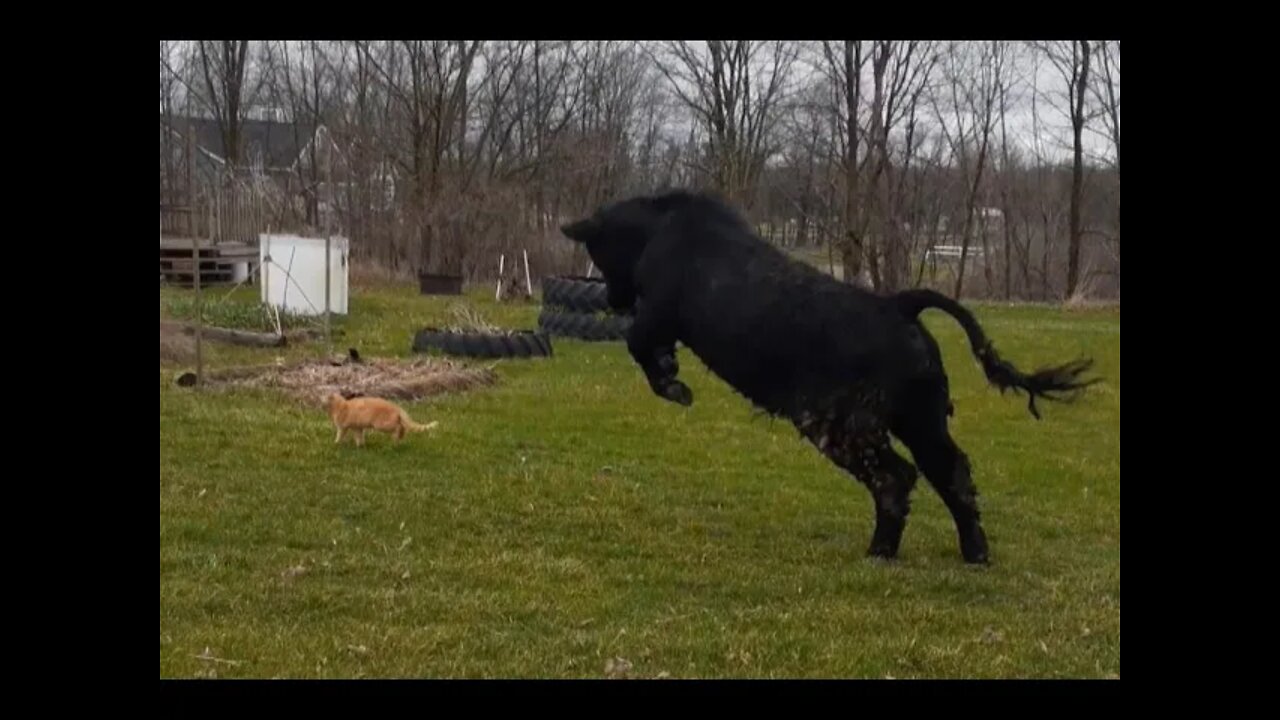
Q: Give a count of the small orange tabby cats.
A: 1